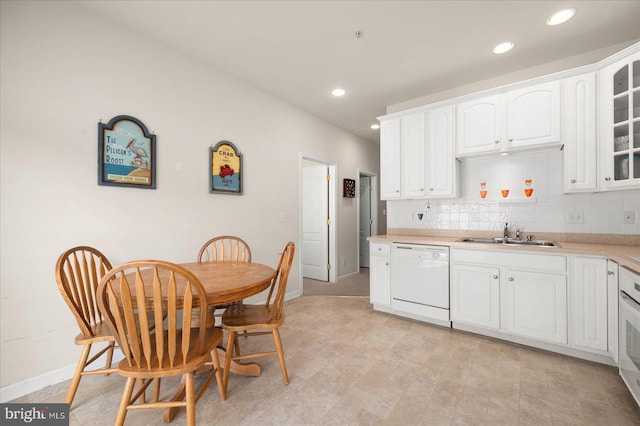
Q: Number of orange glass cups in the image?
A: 3